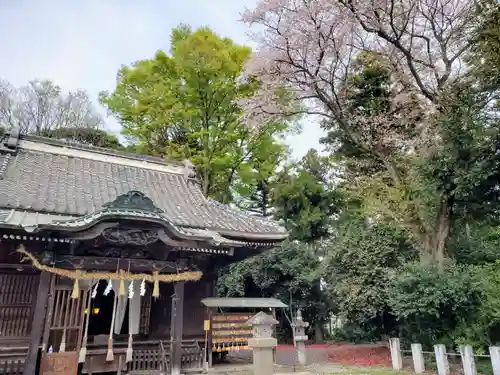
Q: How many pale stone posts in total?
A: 5